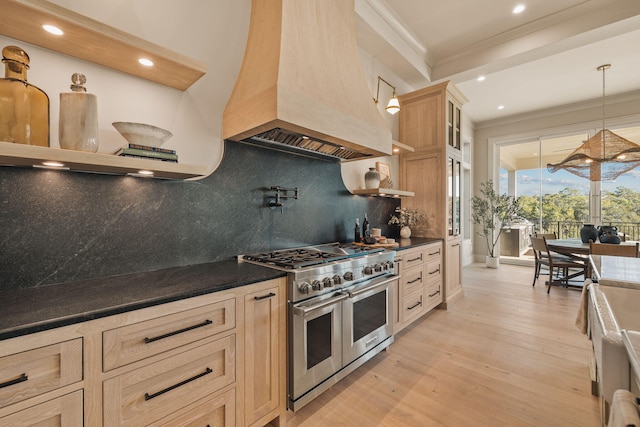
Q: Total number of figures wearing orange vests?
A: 0